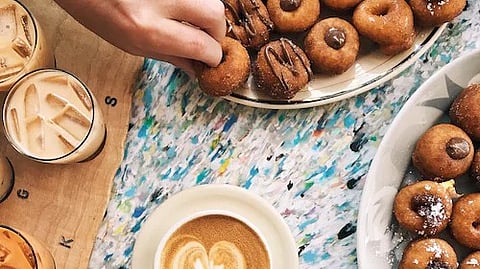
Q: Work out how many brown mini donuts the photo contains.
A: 15